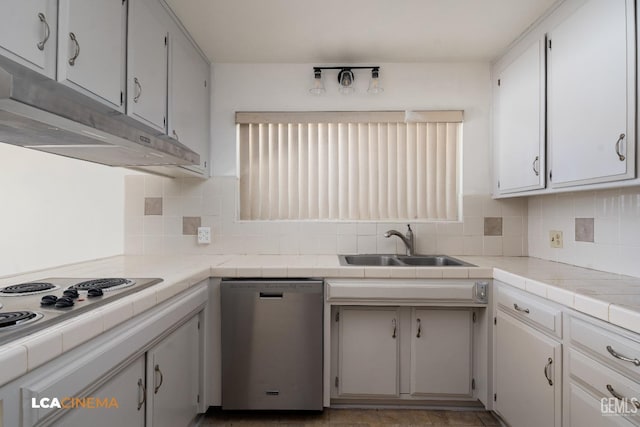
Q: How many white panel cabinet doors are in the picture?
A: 11